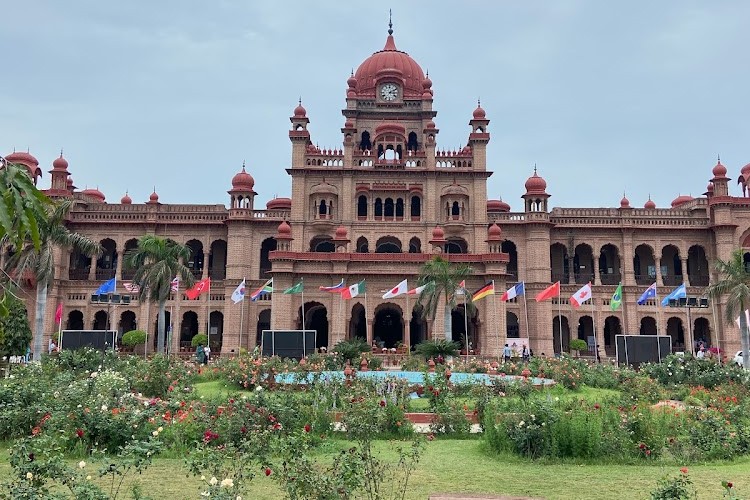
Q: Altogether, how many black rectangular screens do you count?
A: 3